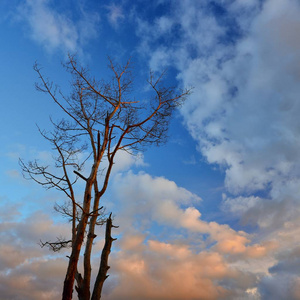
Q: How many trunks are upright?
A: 3